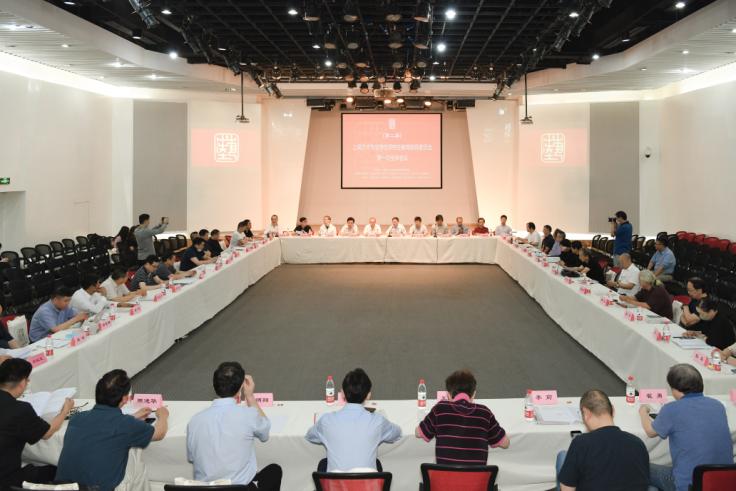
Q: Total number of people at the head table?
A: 11